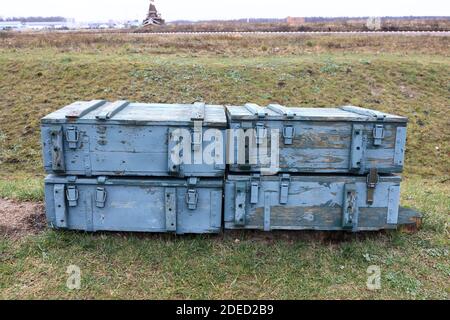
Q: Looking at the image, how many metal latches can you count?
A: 11